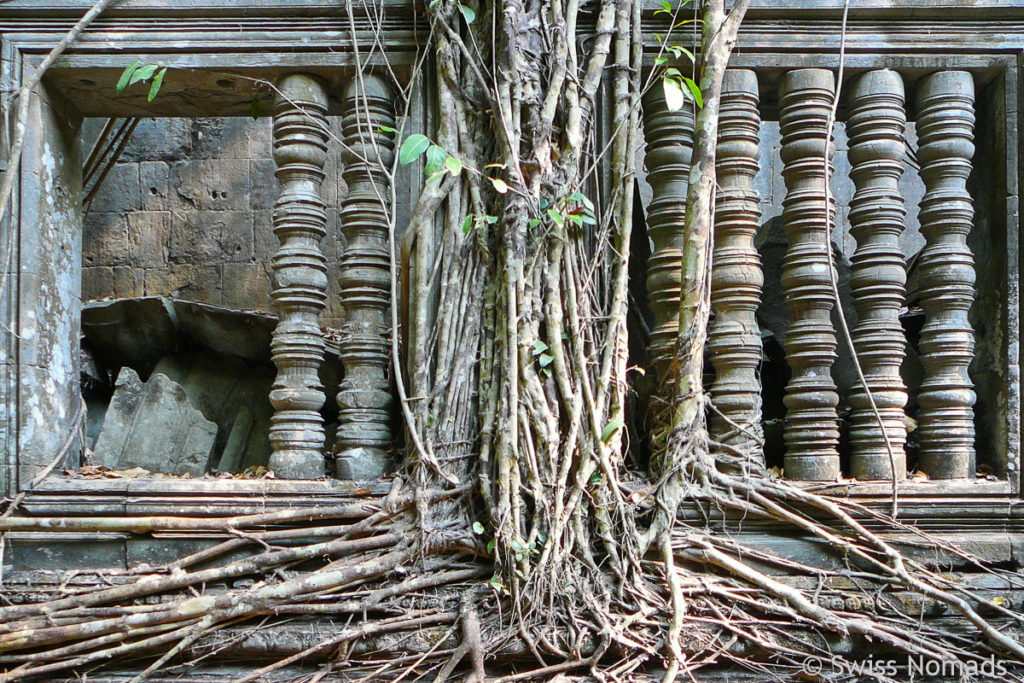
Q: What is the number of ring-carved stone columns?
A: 7